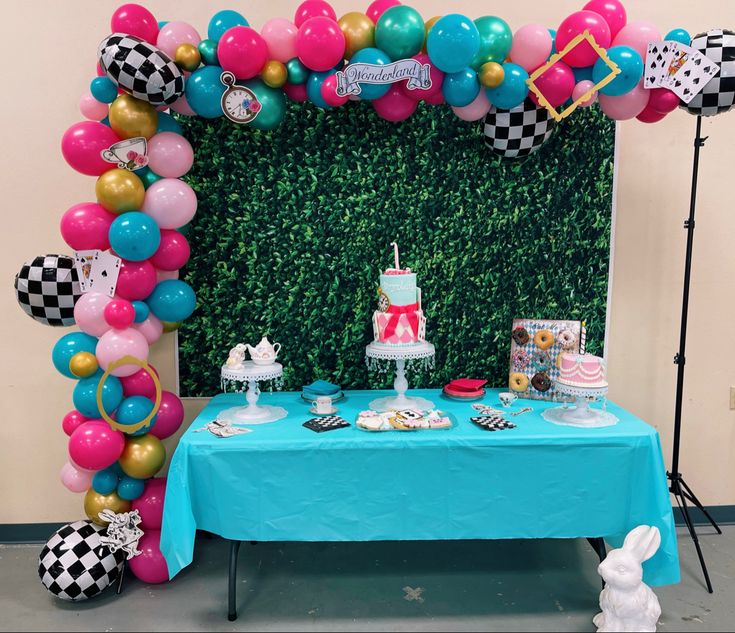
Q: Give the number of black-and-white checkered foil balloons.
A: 5